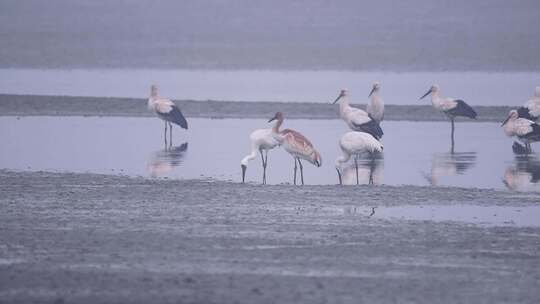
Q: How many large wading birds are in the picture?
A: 9